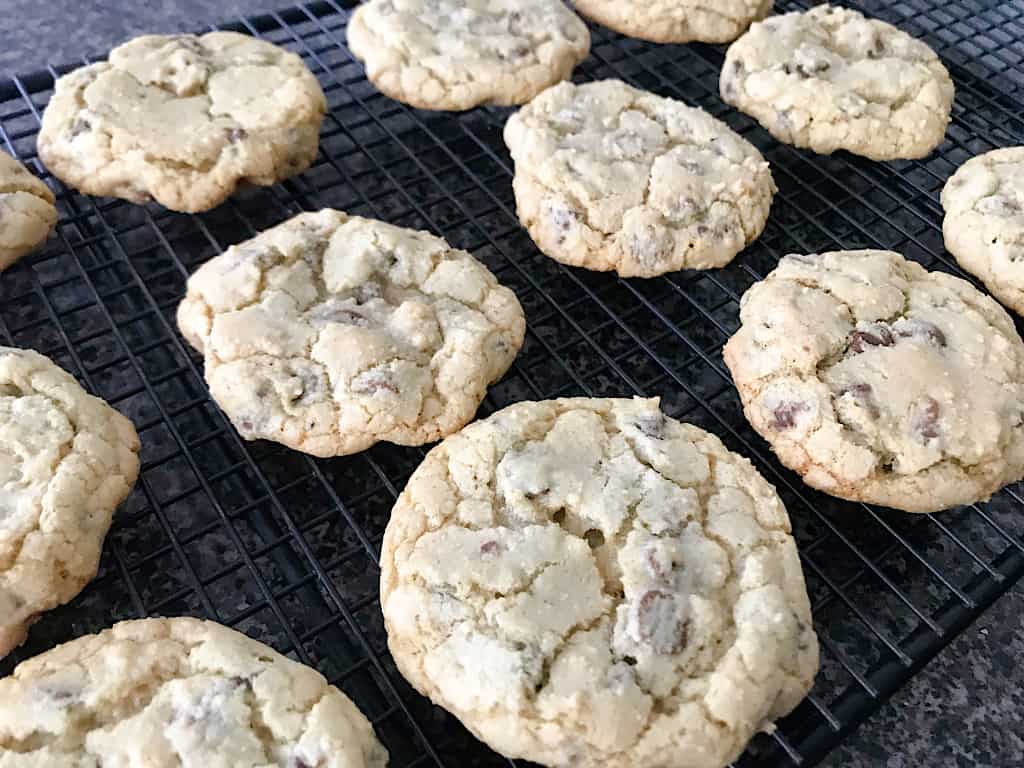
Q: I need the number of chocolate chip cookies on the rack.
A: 12